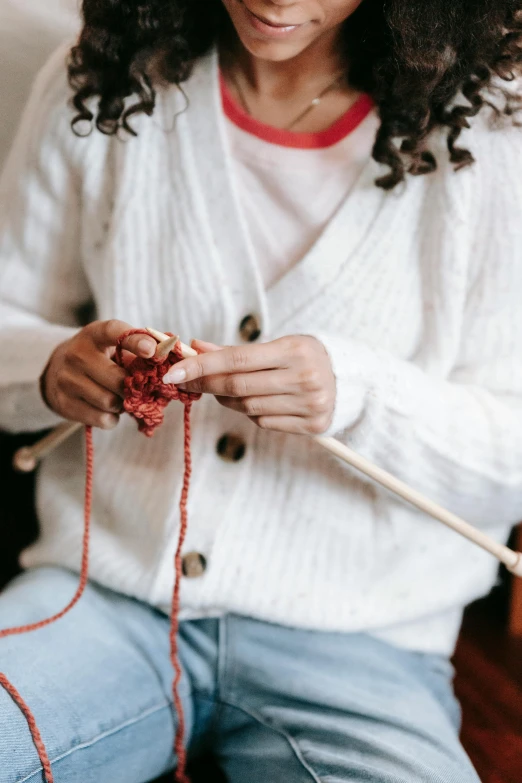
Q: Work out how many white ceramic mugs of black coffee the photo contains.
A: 0